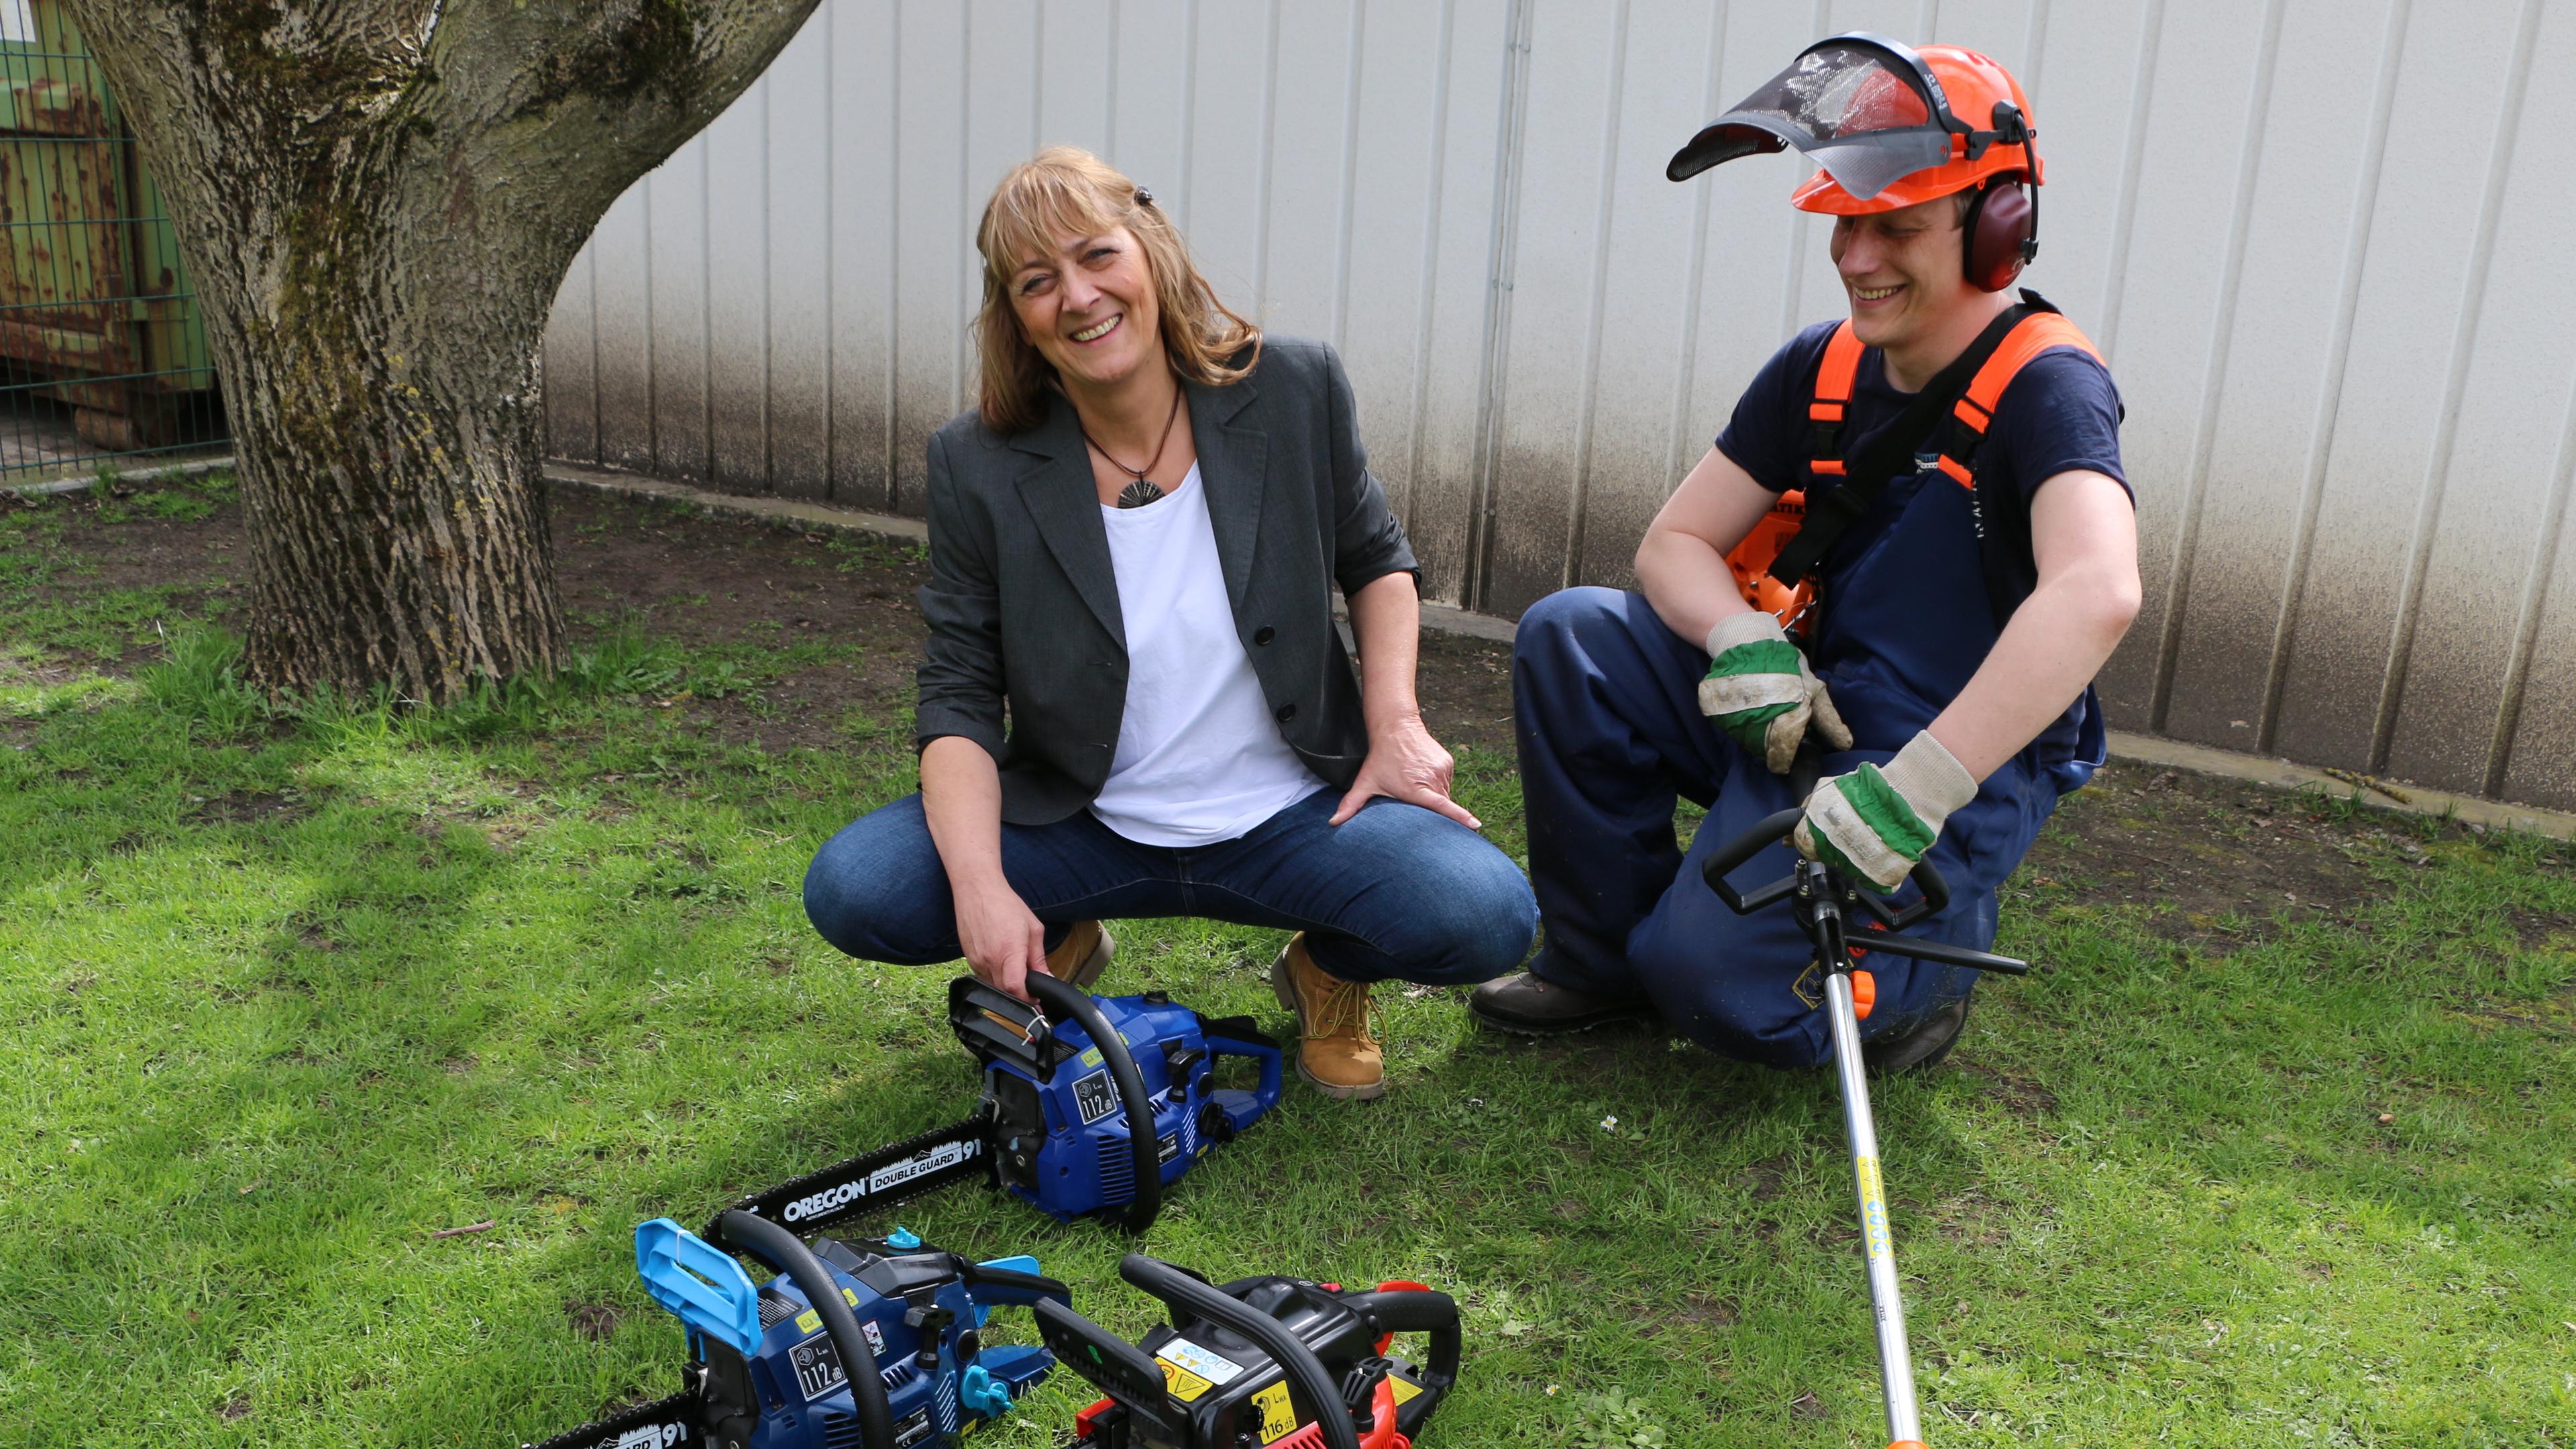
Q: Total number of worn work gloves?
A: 2